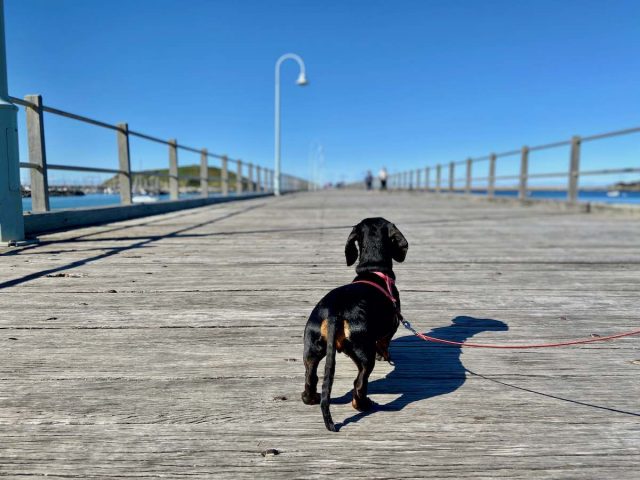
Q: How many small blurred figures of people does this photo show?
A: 2